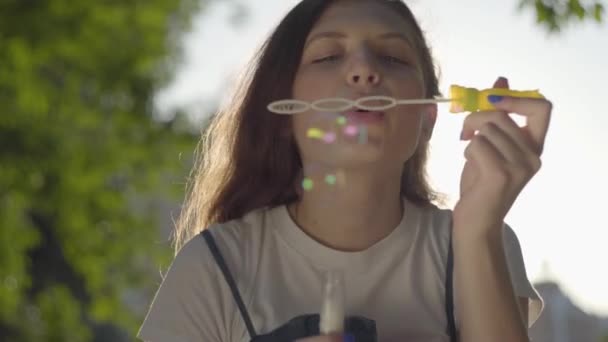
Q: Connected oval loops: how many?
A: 3